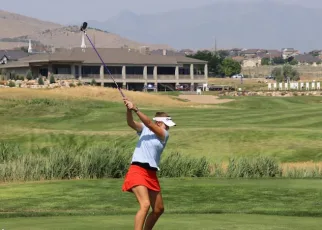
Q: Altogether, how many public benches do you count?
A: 0